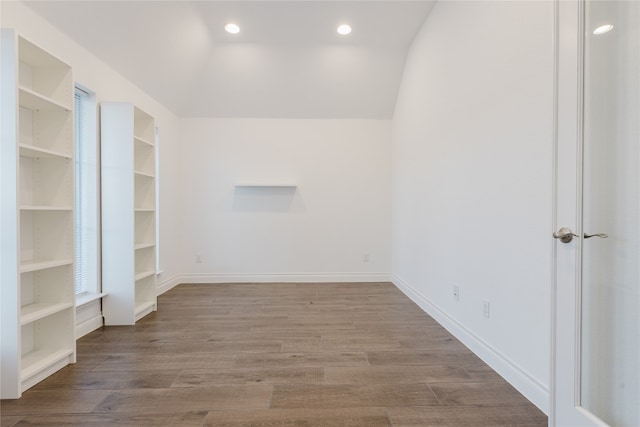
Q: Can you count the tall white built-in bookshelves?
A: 2